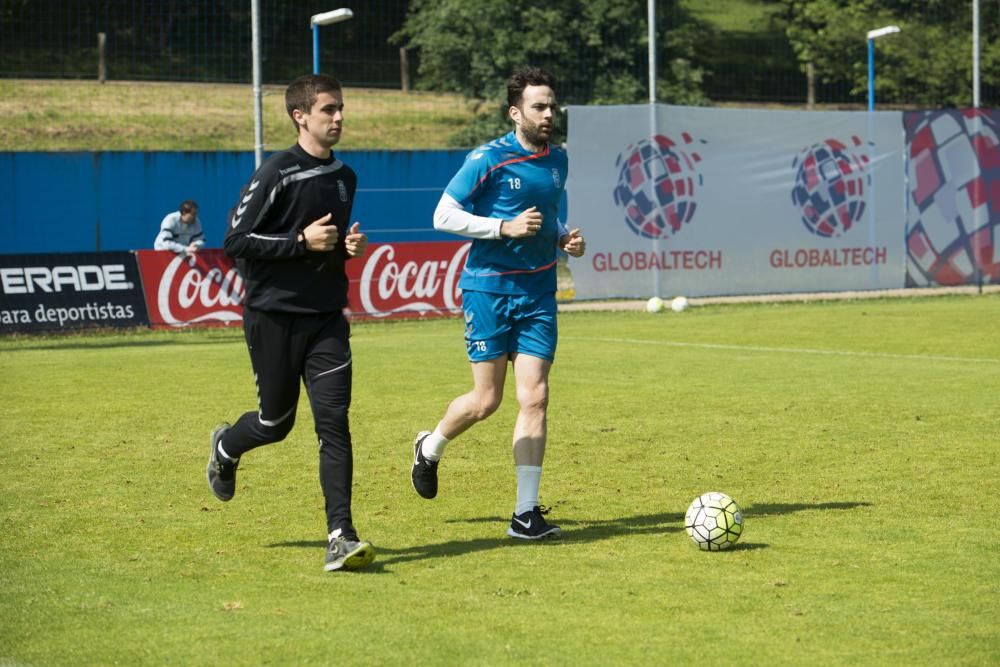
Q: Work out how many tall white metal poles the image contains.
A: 3